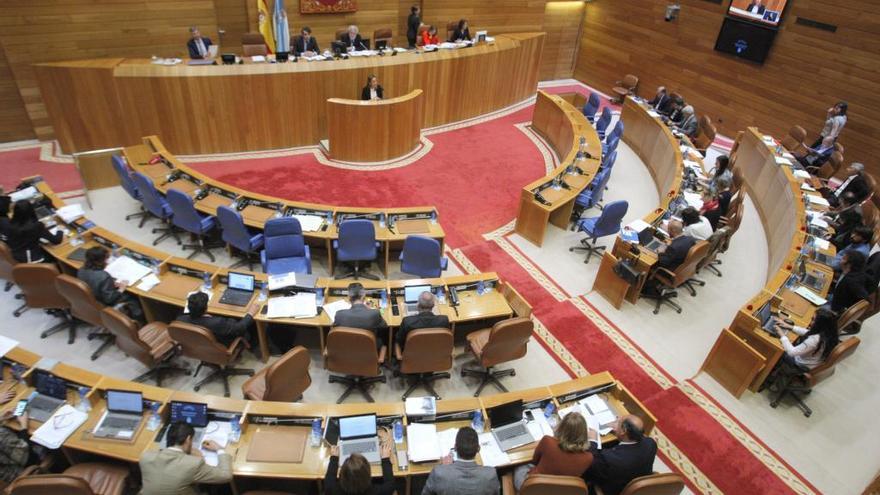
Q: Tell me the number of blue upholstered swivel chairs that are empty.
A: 14